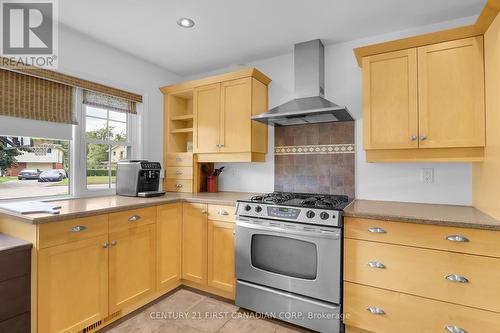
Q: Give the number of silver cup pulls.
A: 9